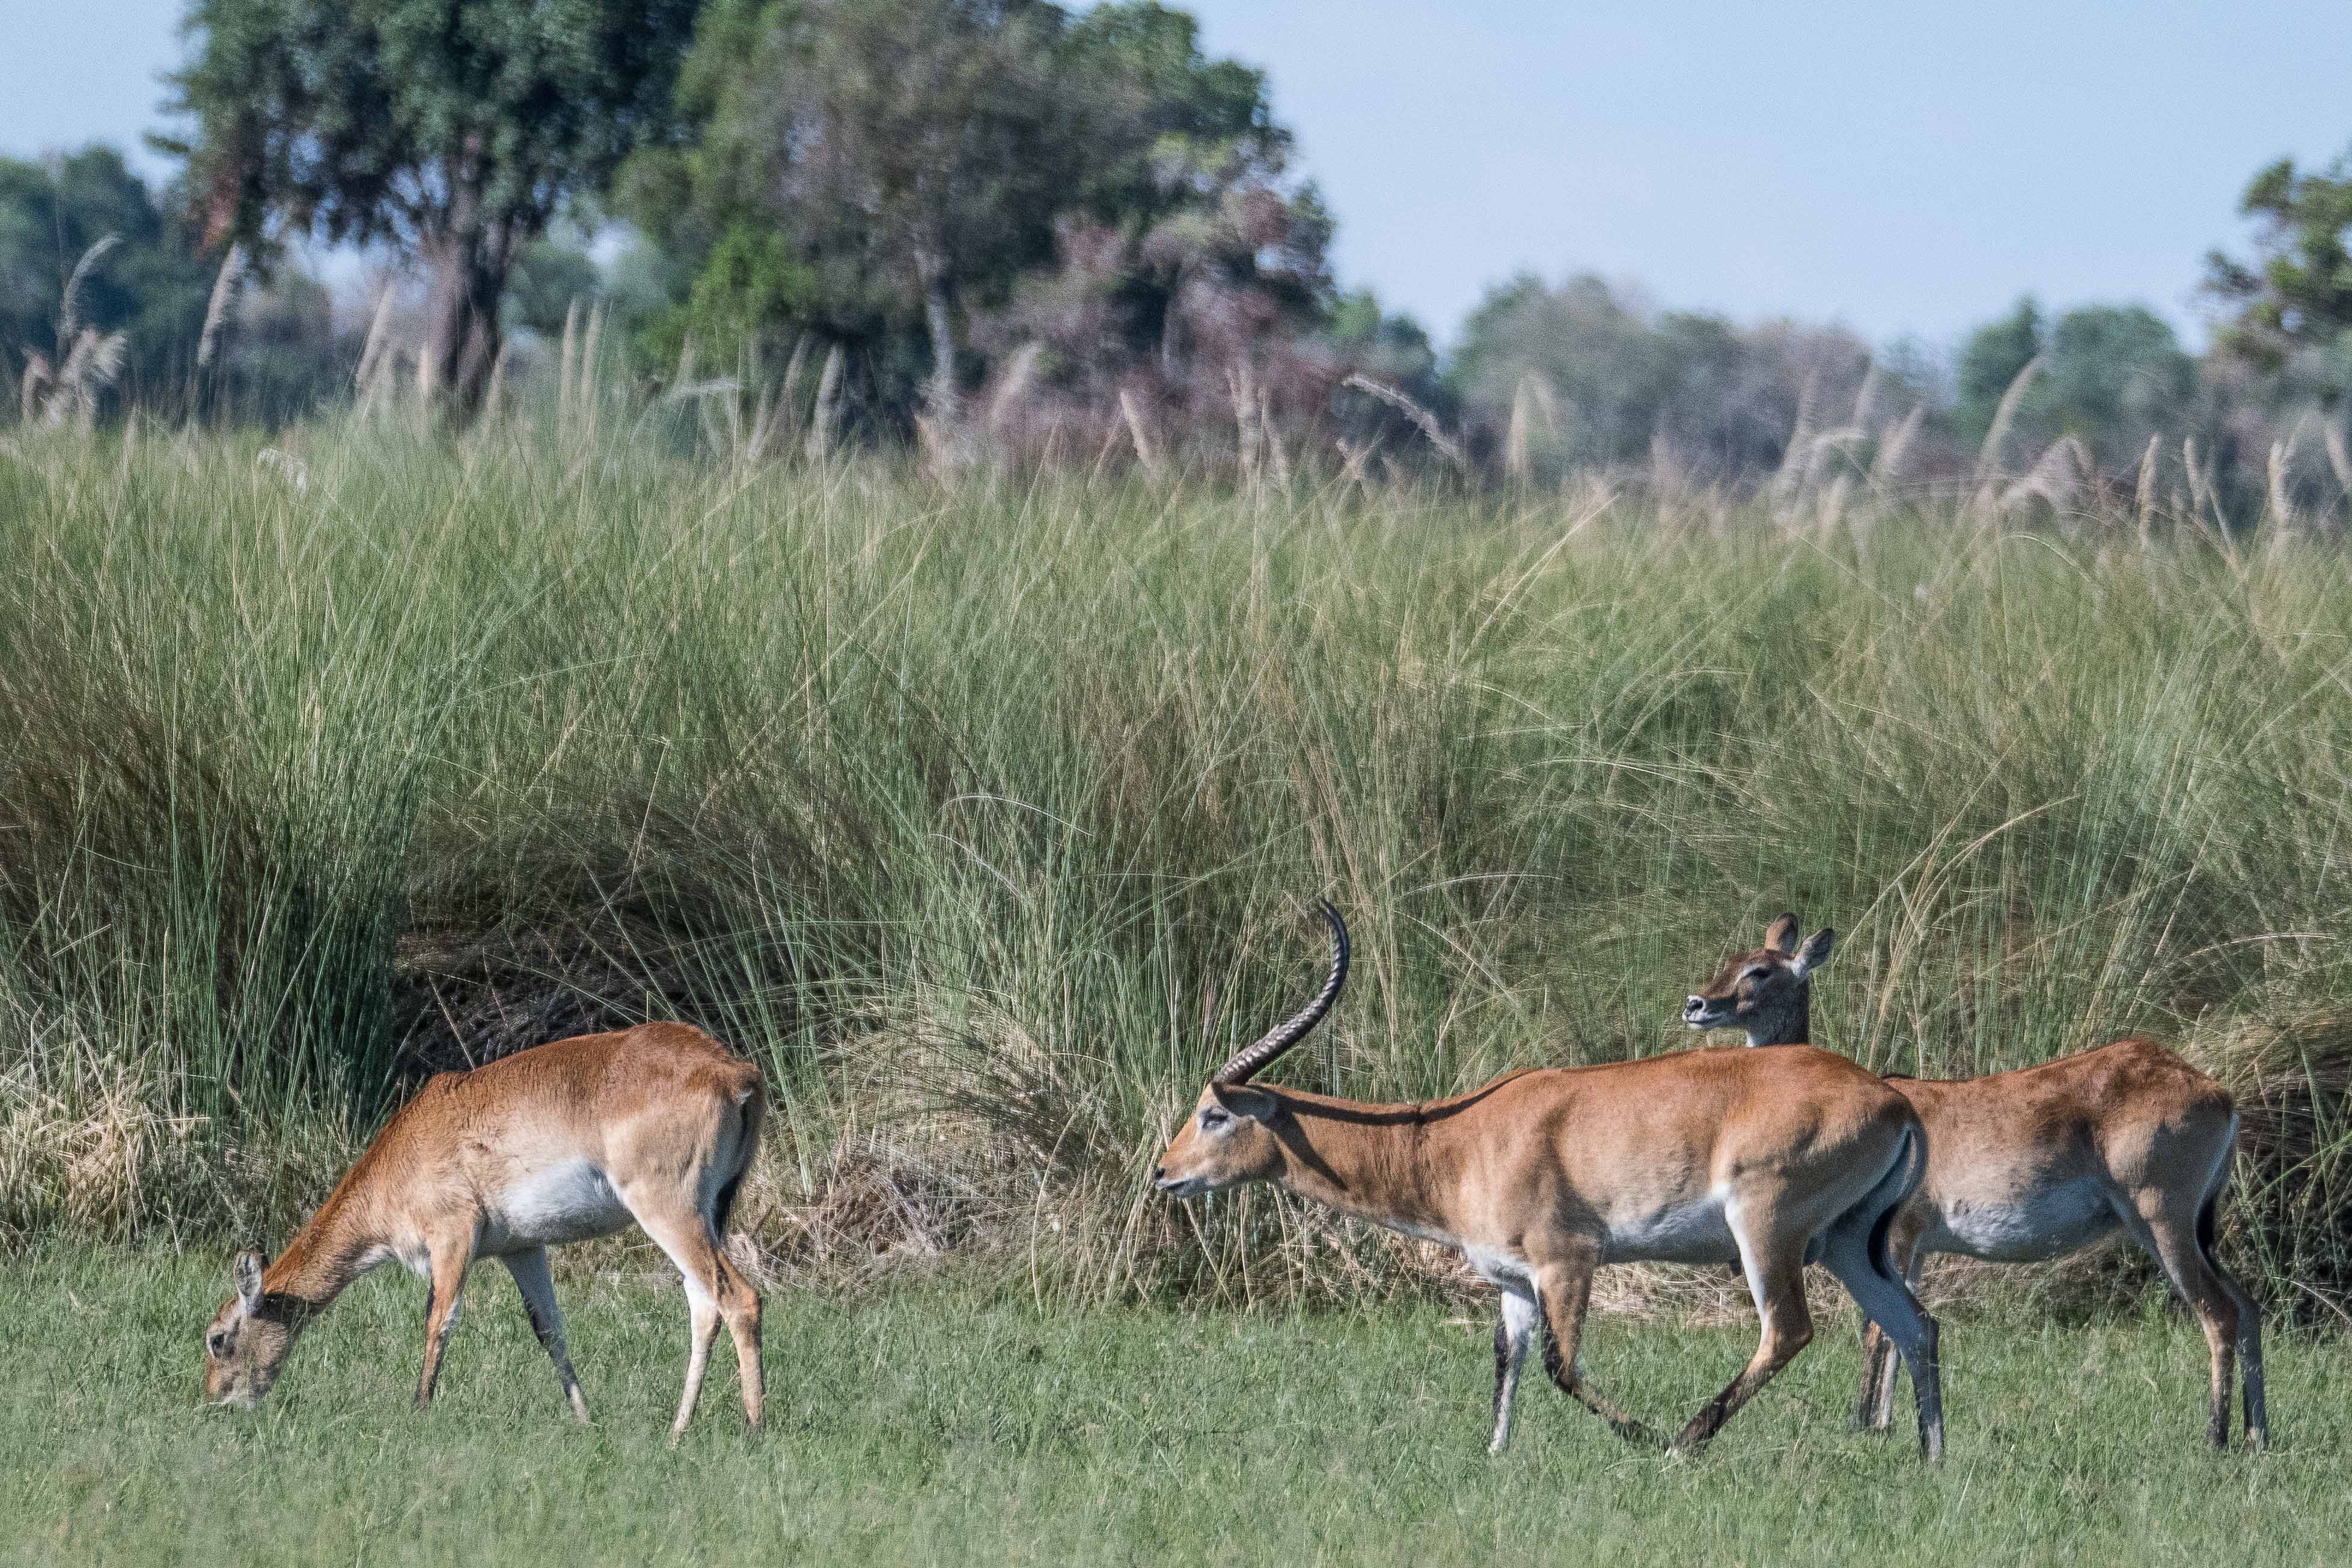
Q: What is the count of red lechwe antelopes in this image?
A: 3